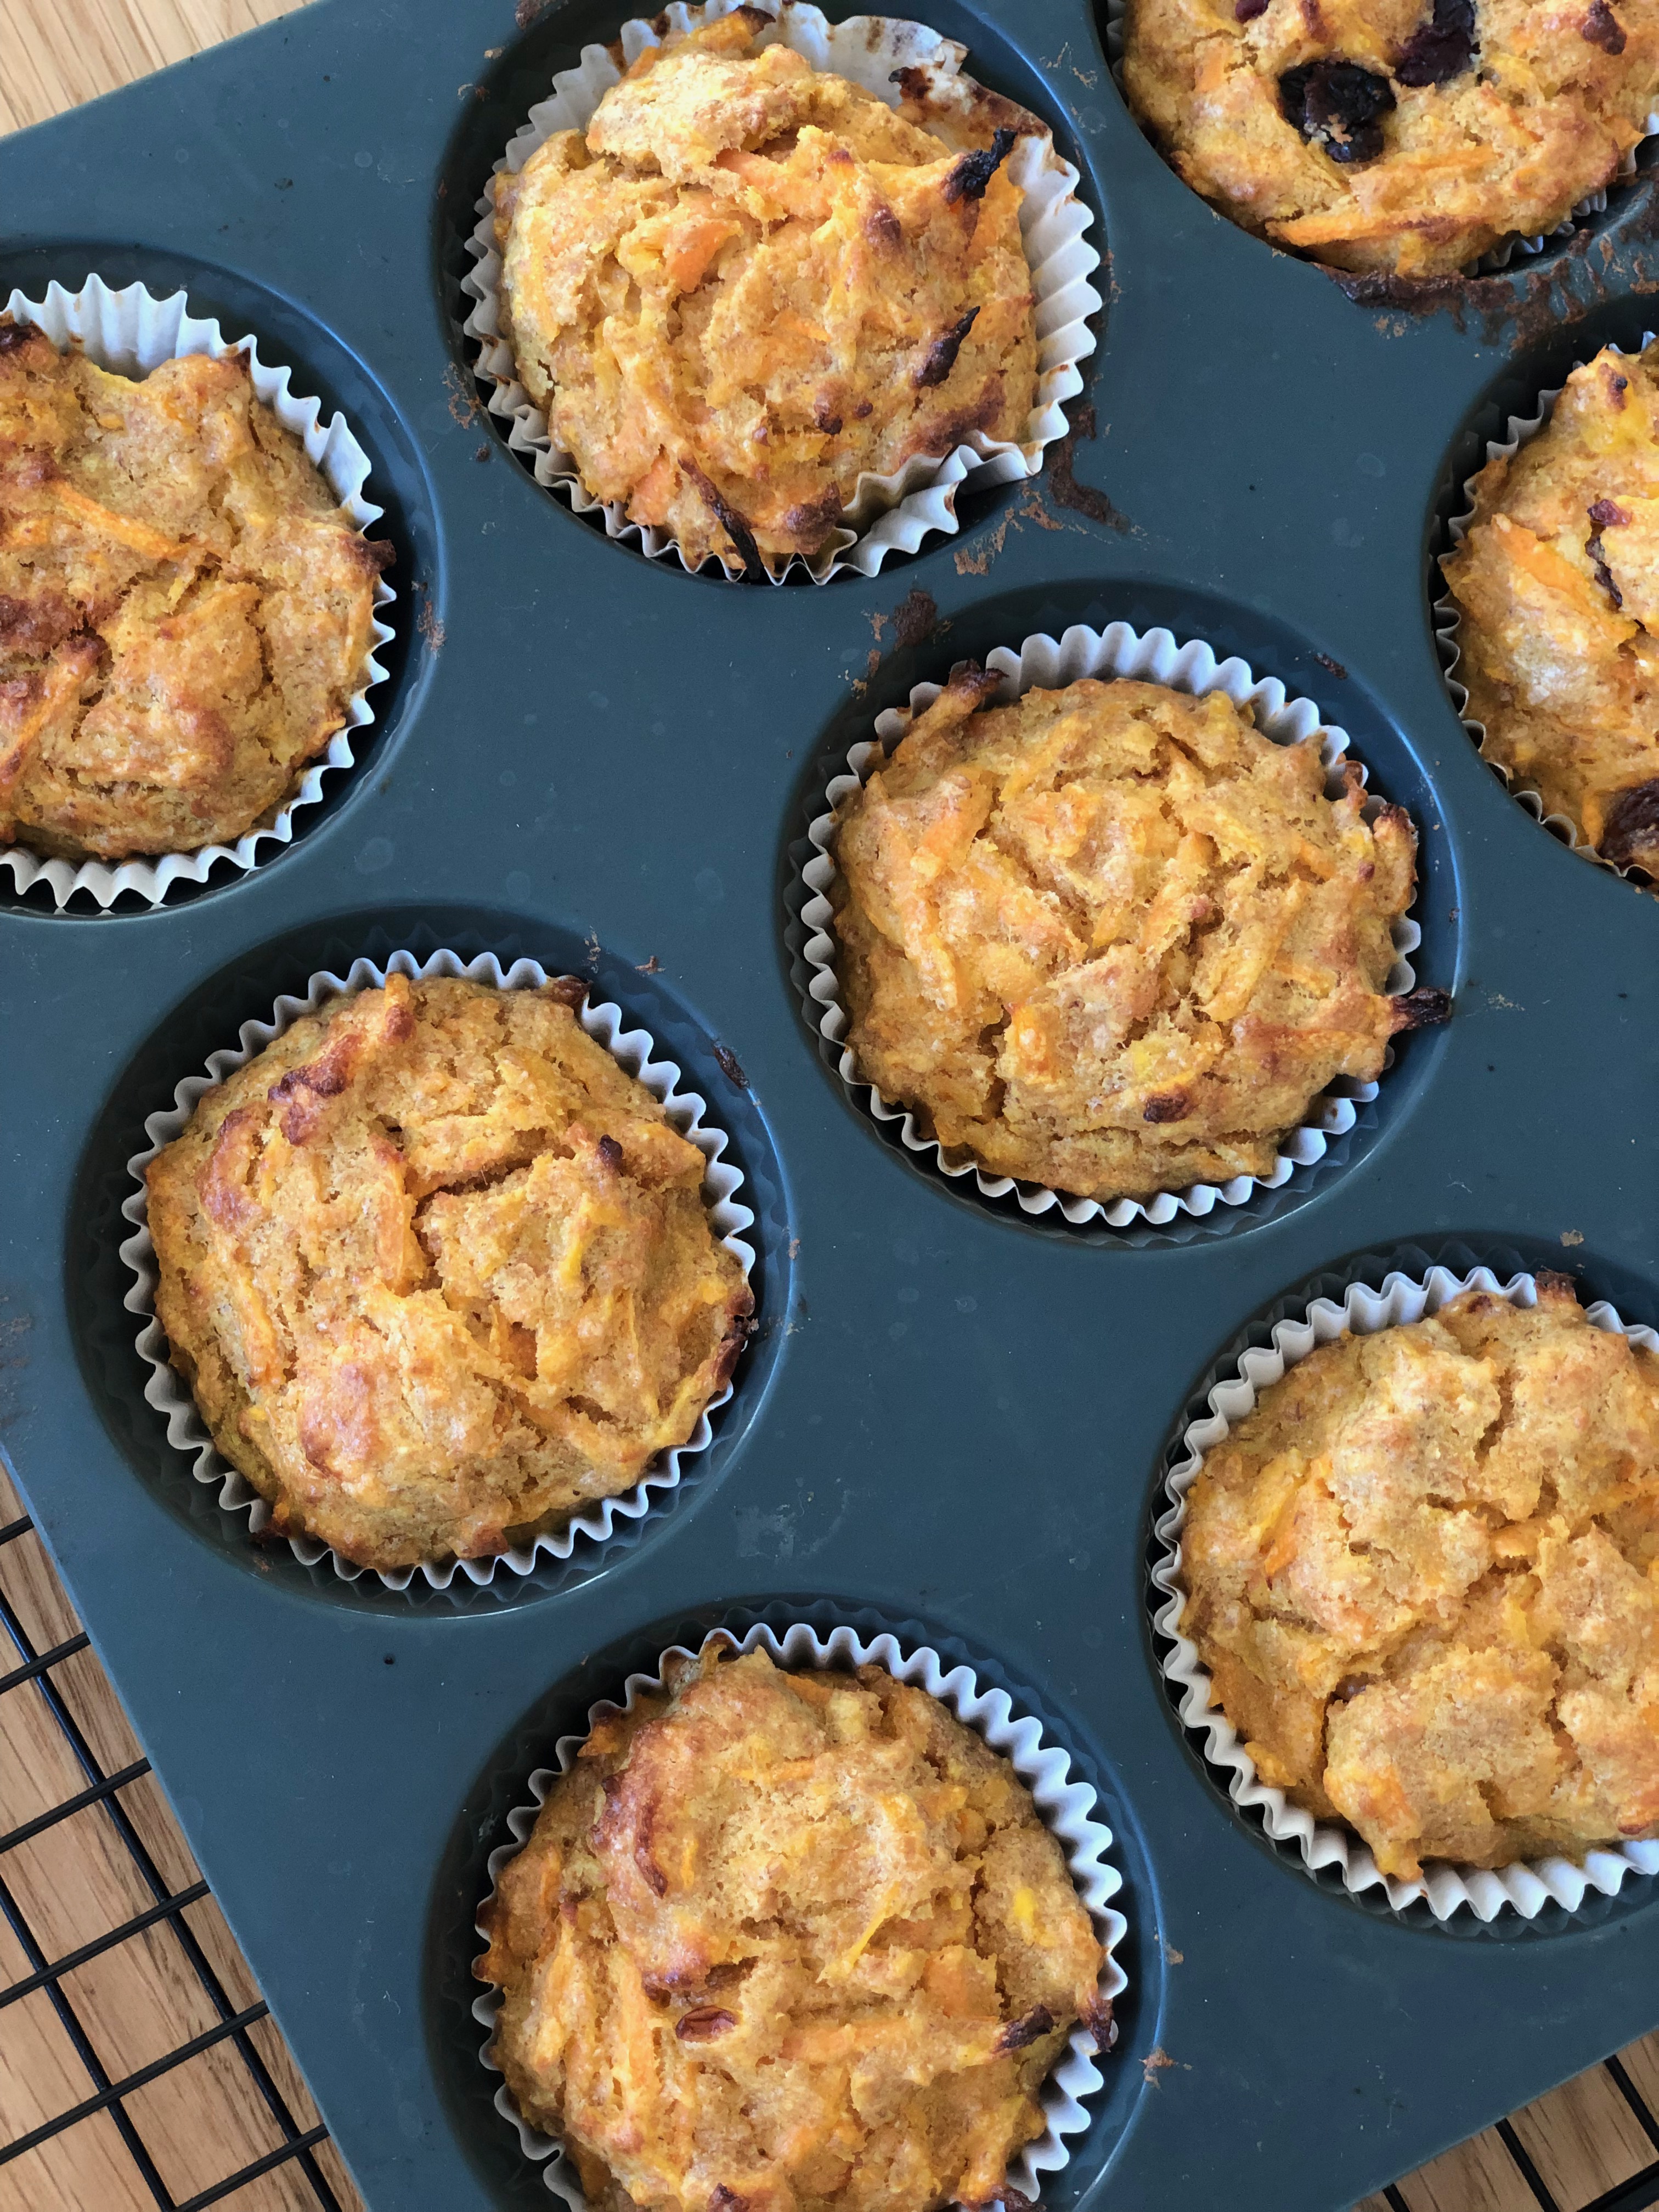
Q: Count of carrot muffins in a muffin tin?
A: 8